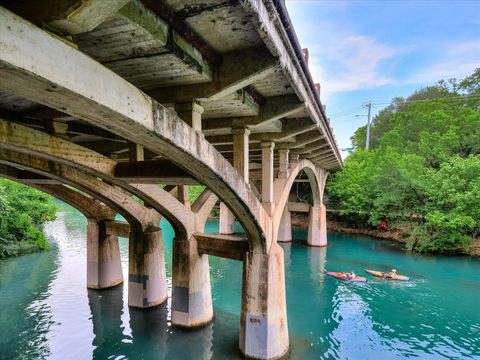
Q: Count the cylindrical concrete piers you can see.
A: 7